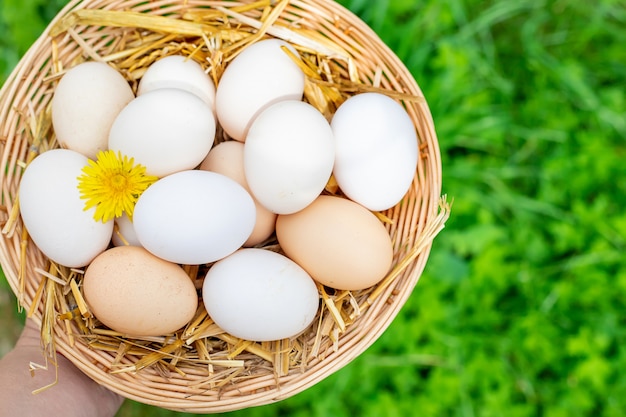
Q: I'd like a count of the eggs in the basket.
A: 13